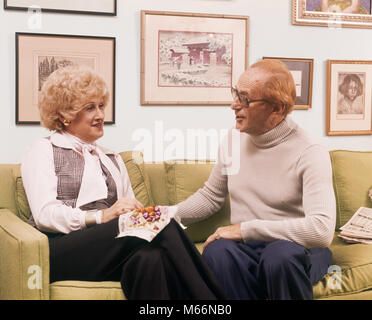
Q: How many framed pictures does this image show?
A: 6